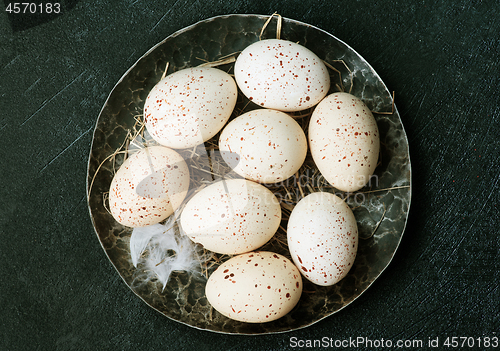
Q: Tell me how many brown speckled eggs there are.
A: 8